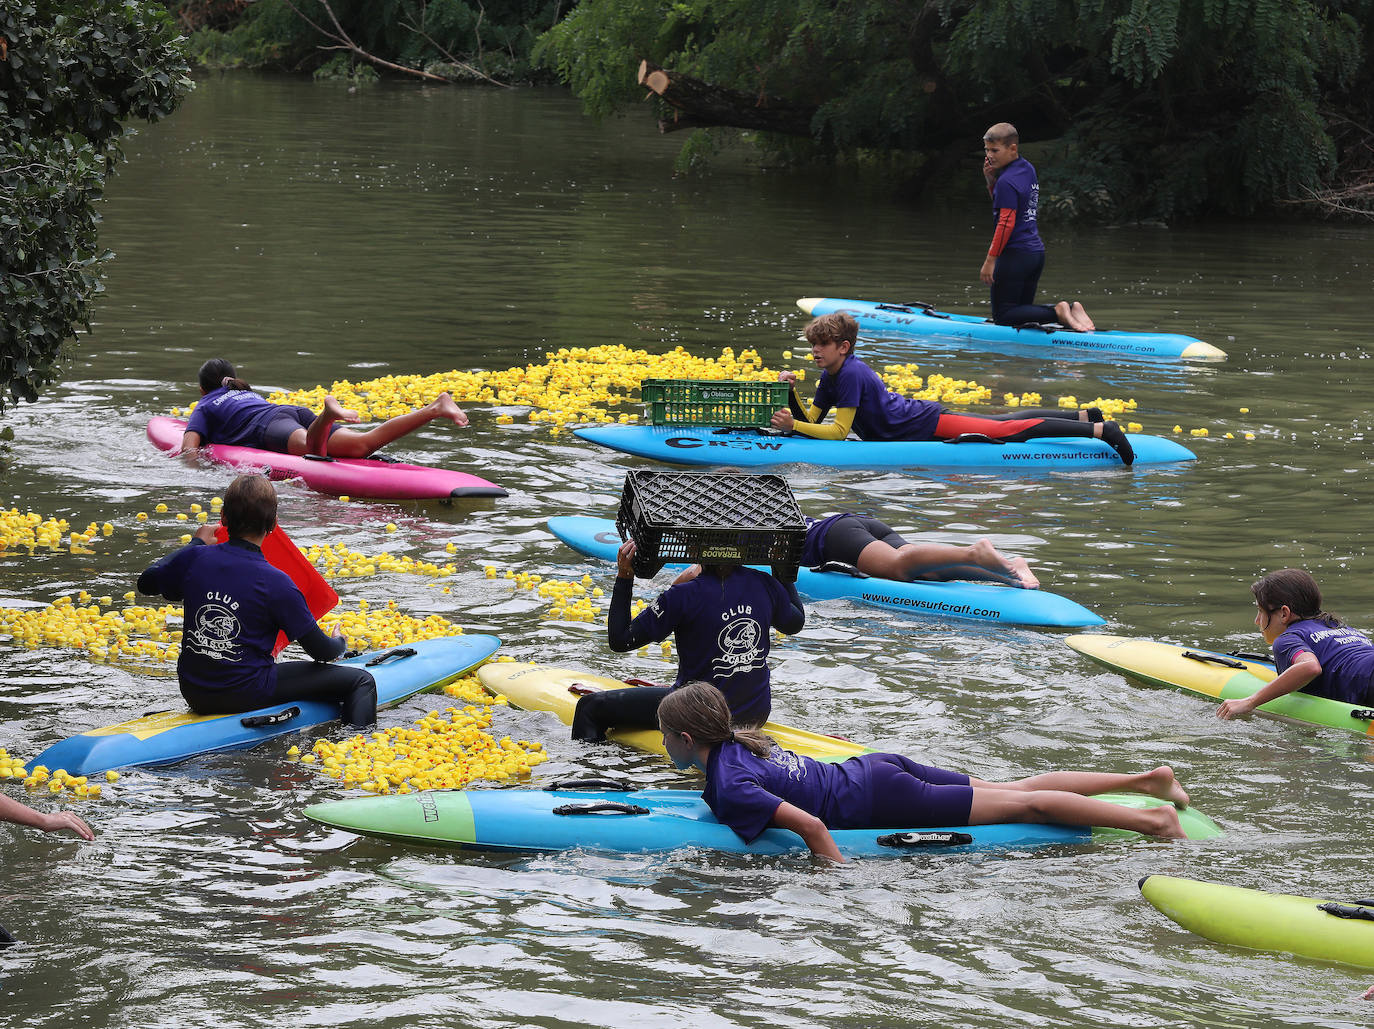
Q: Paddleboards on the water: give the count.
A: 9